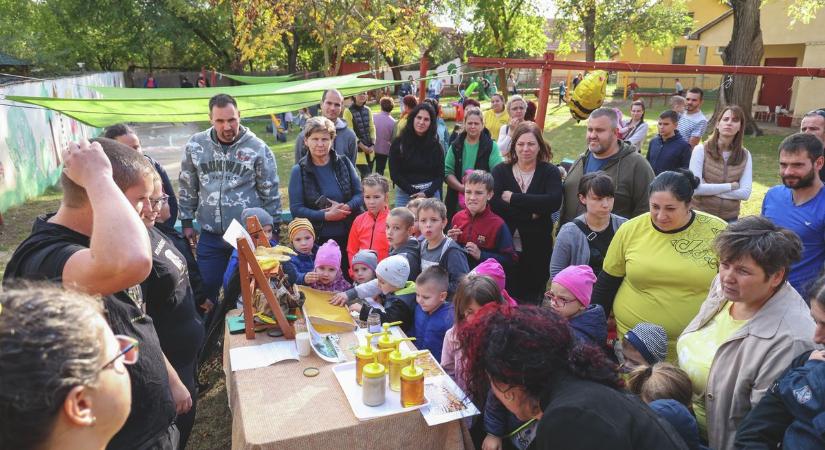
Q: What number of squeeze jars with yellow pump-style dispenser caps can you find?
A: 5